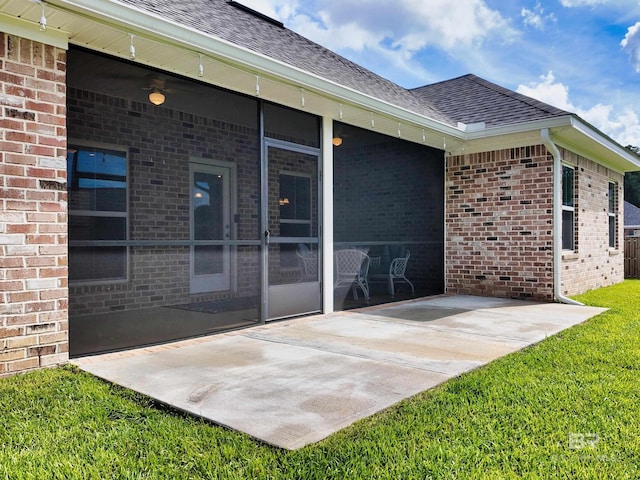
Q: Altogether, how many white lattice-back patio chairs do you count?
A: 3